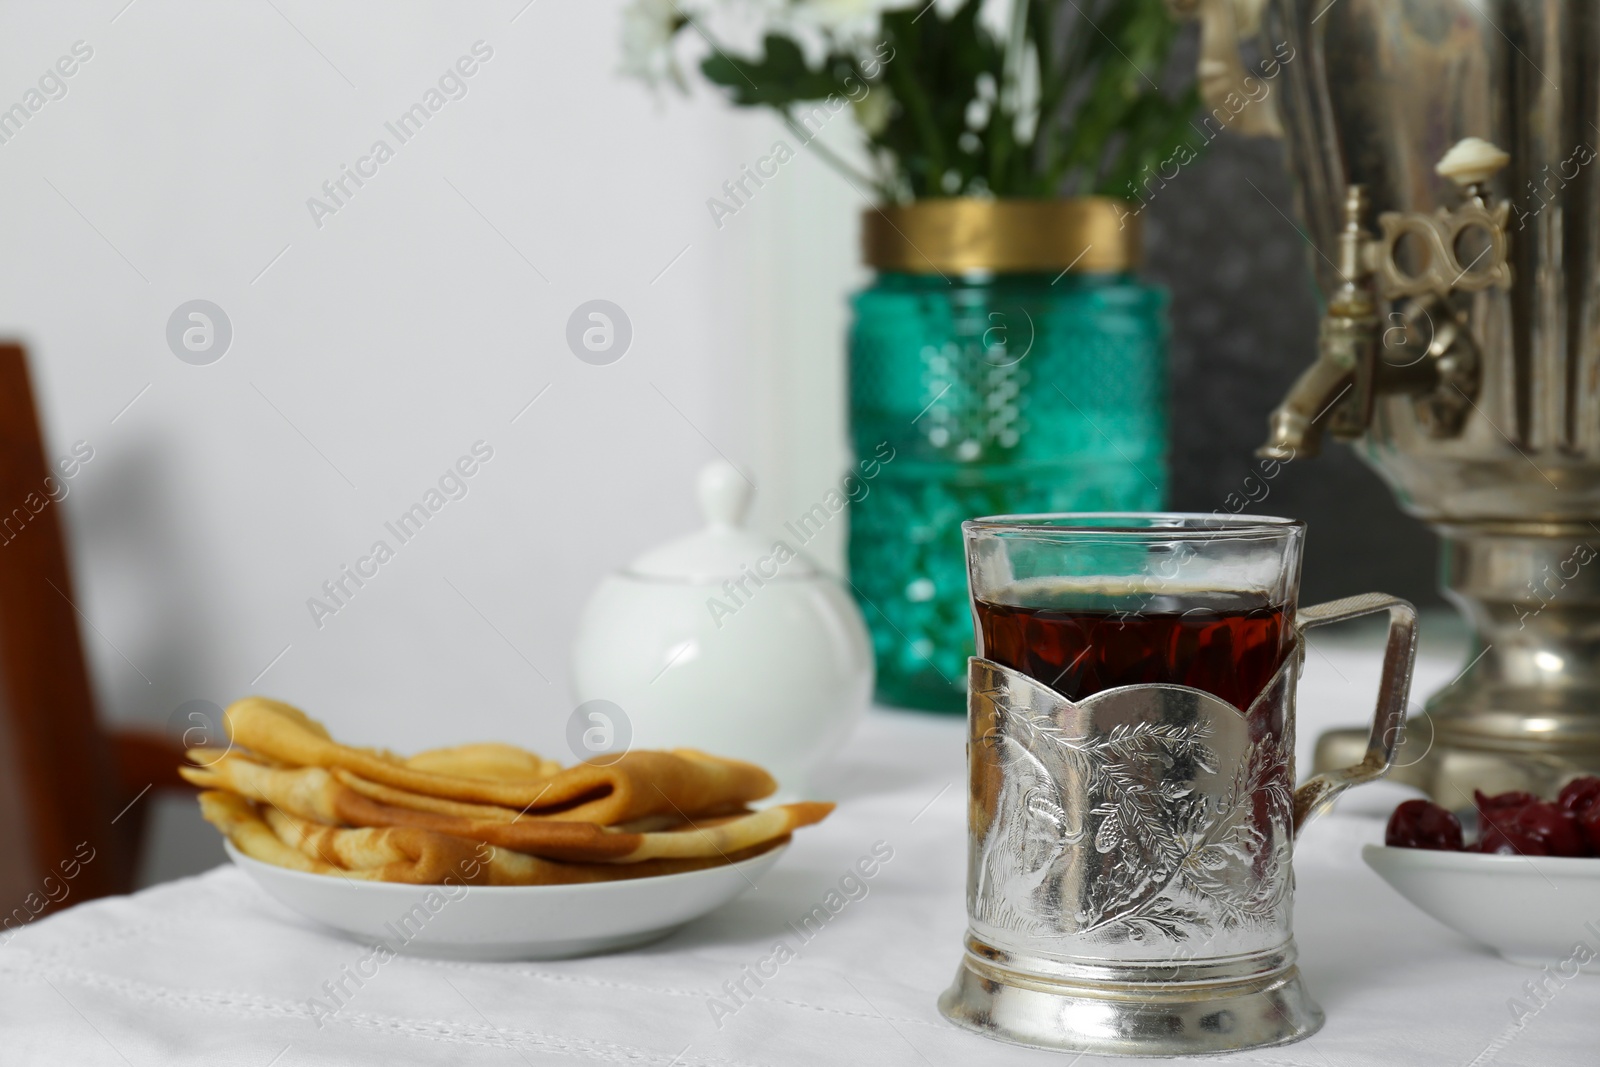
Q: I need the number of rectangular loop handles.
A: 1